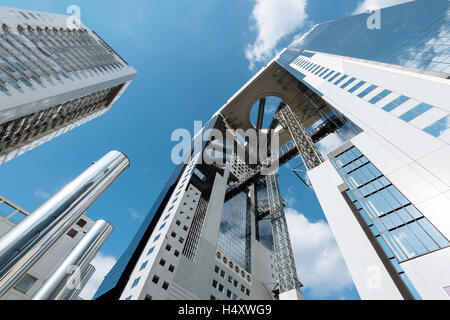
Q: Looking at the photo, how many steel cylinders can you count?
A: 3